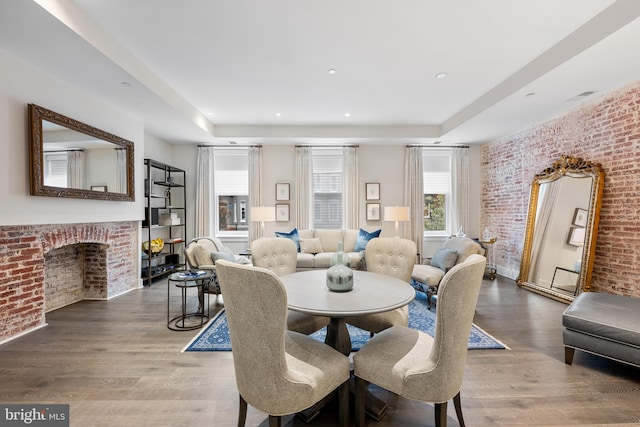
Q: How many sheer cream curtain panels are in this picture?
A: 6